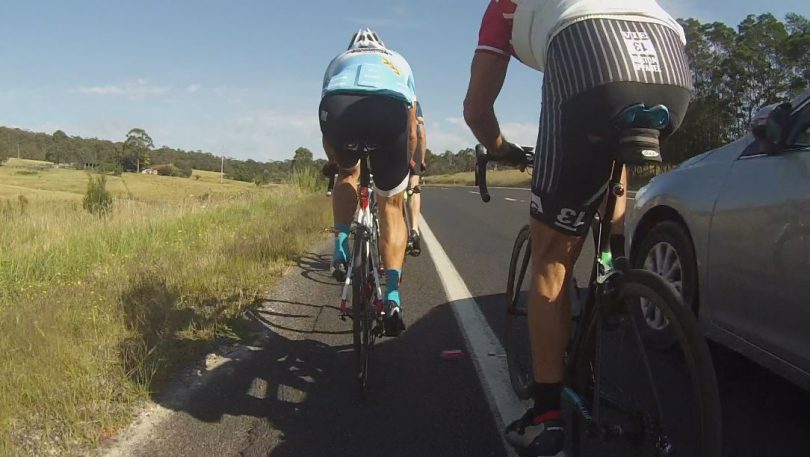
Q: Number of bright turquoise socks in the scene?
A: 2